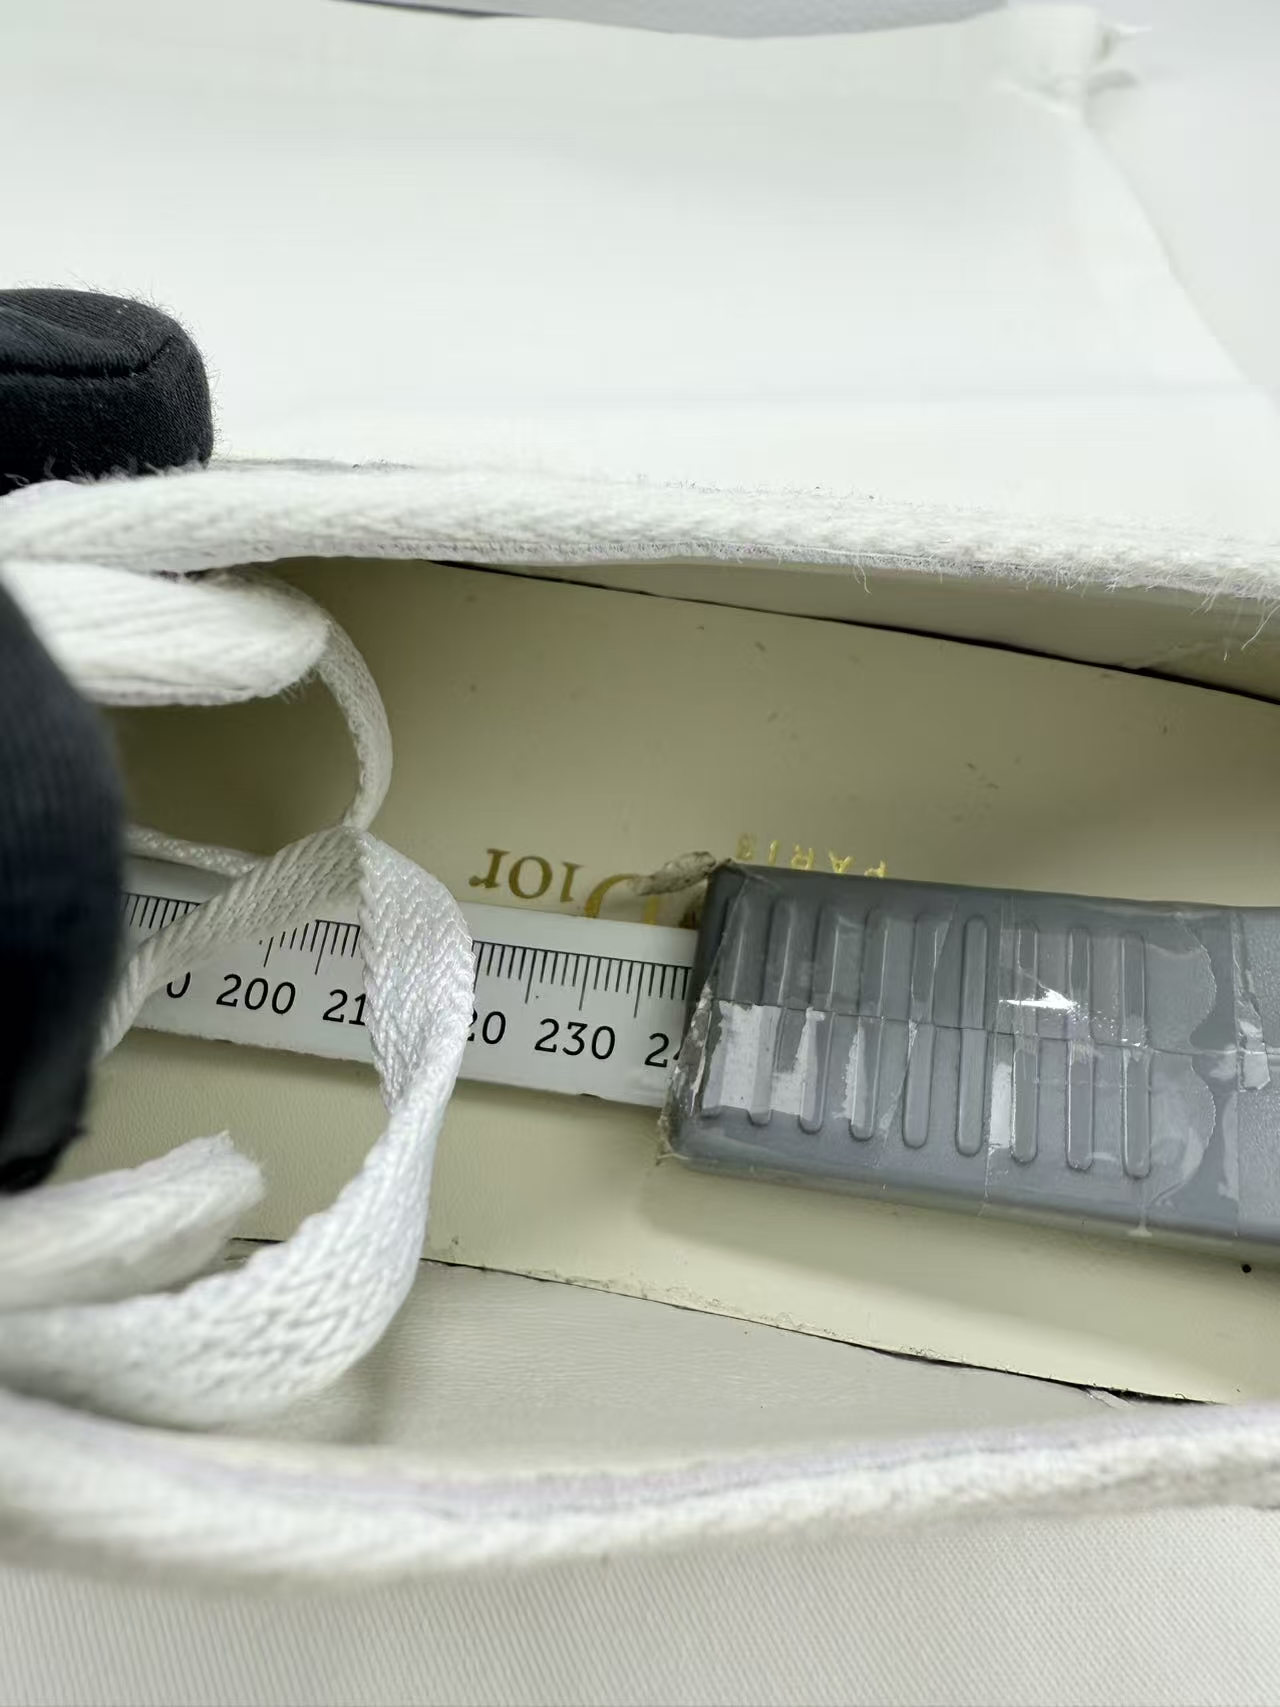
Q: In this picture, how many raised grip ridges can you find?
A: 9